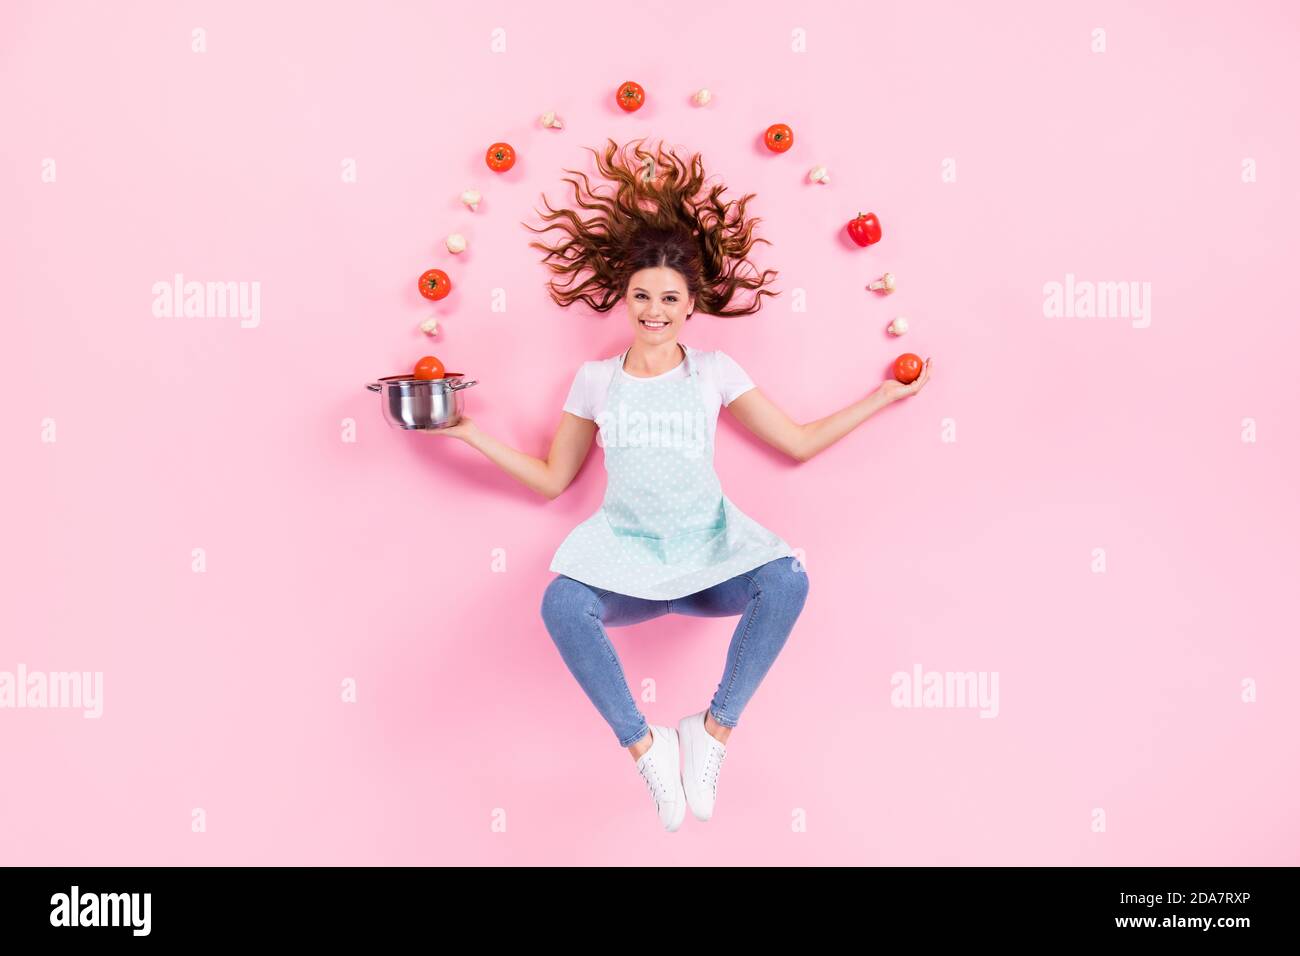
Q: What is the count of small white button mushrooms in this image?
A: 8